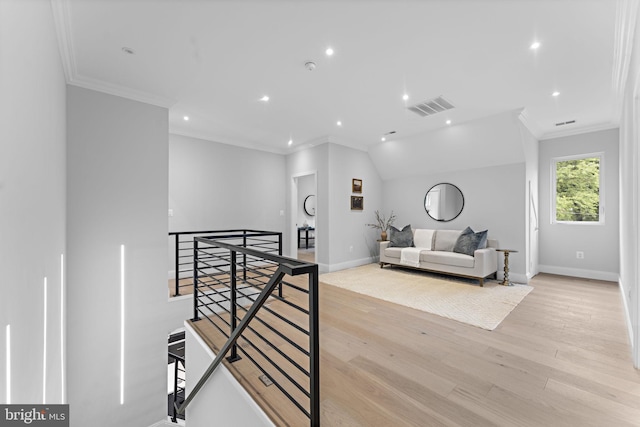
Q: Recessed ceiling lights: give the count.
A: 10